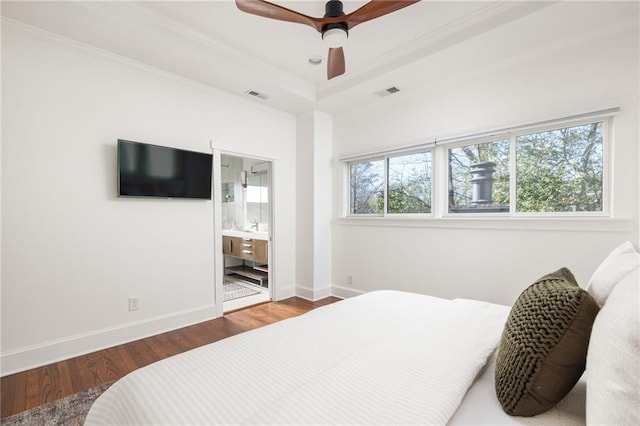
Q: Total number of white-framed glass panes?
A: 4